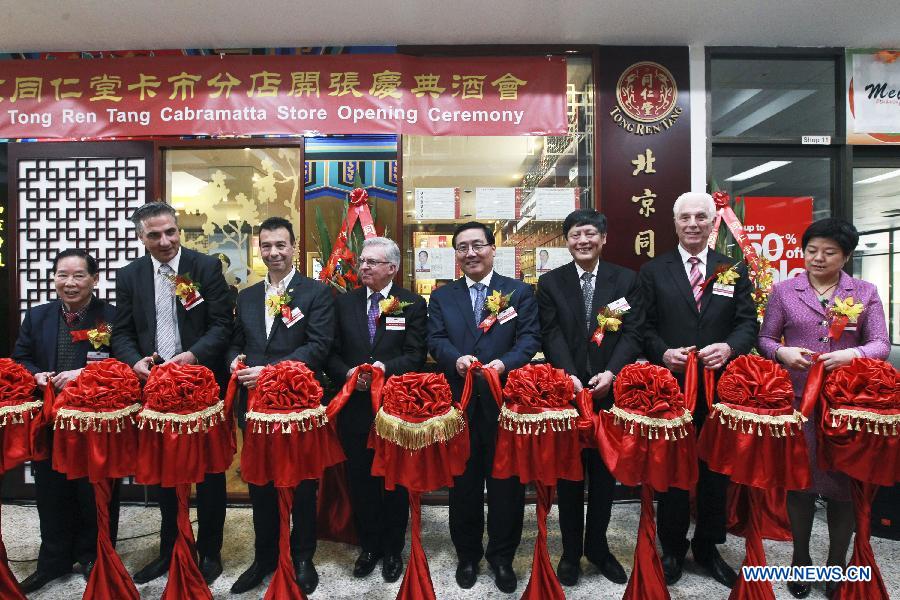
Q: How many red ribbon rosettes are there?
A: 9